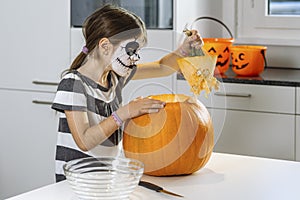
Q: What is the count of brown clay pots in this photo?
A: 0